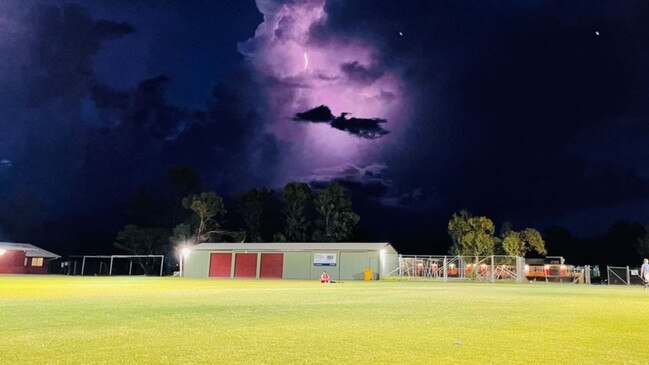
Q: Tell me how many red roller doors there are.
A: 3